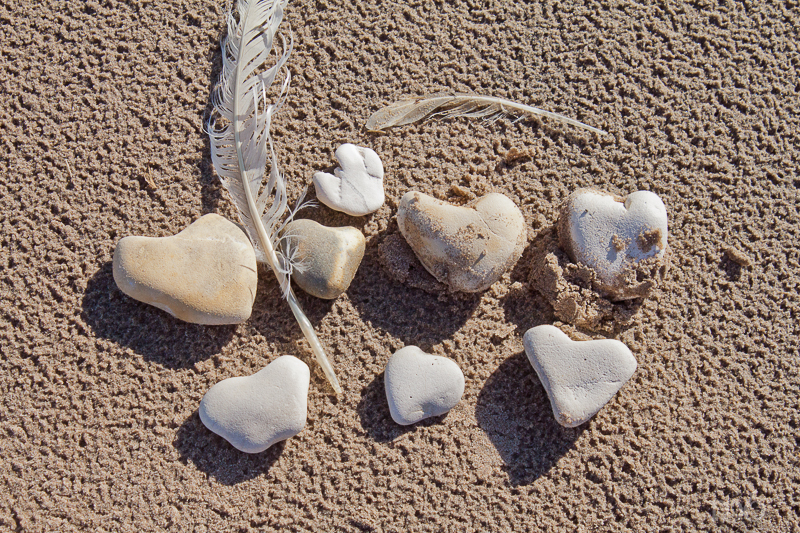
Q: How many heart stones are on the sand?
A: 8